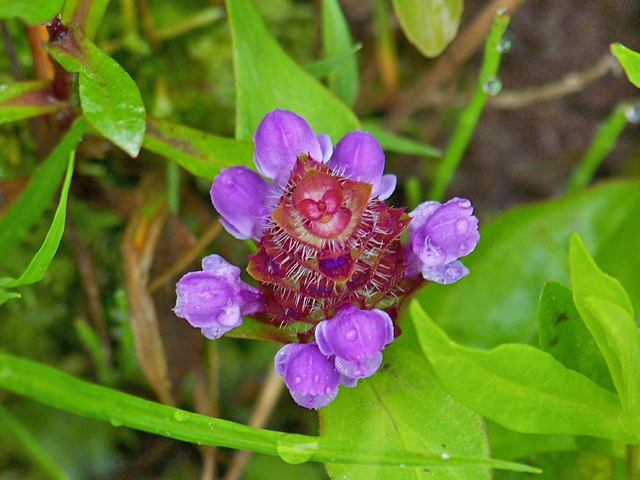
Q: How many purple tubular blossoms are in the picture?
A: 7